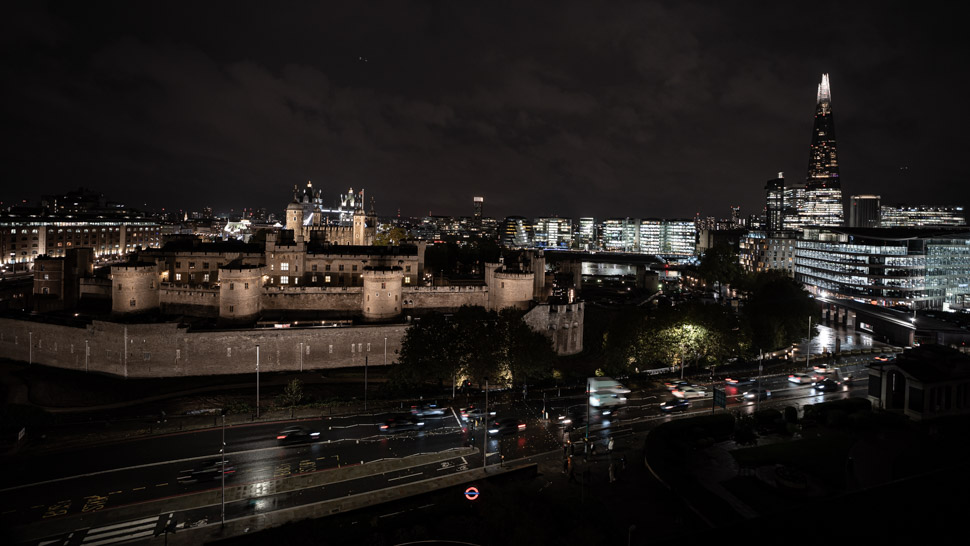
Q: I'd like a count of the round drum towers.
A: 4